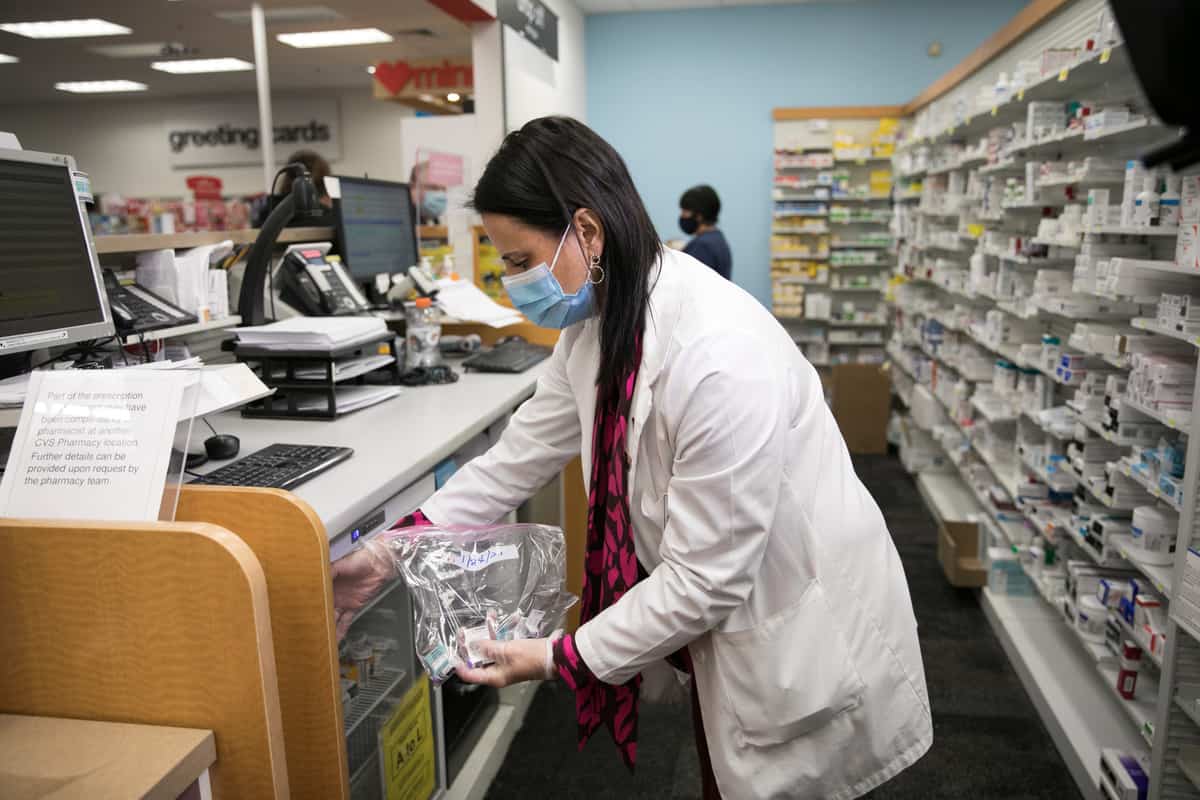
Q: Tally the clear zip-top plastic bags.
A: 1